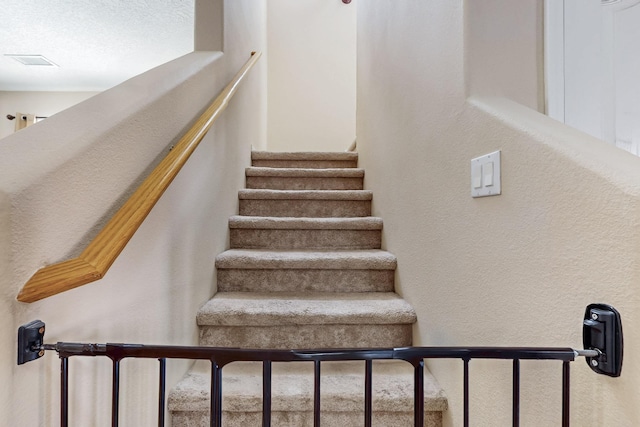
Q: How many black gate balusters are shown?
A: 11